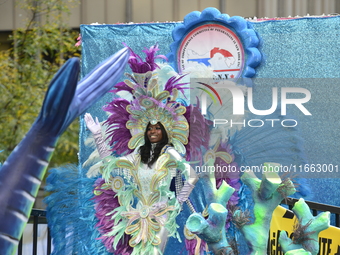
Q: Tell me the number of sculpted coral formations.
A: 3